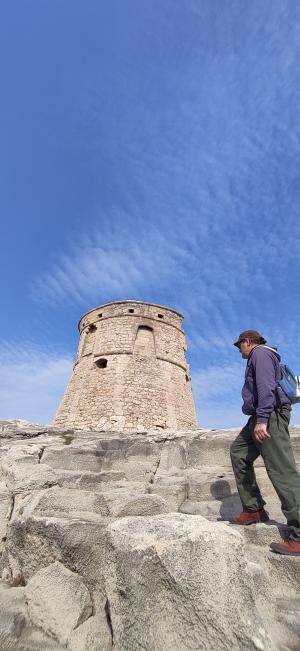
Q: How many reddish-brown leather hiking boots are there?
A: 2